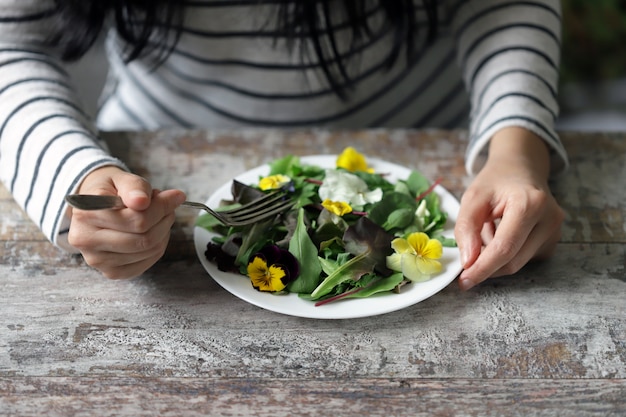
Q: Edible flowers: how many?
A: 6